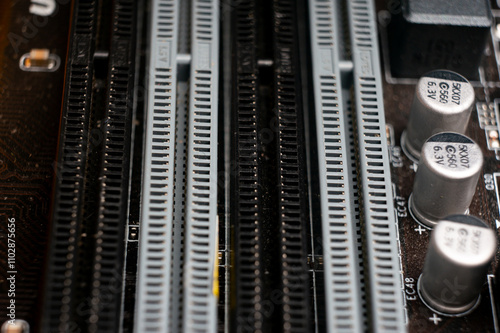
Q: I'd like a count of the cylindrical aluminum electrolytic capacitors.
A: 3